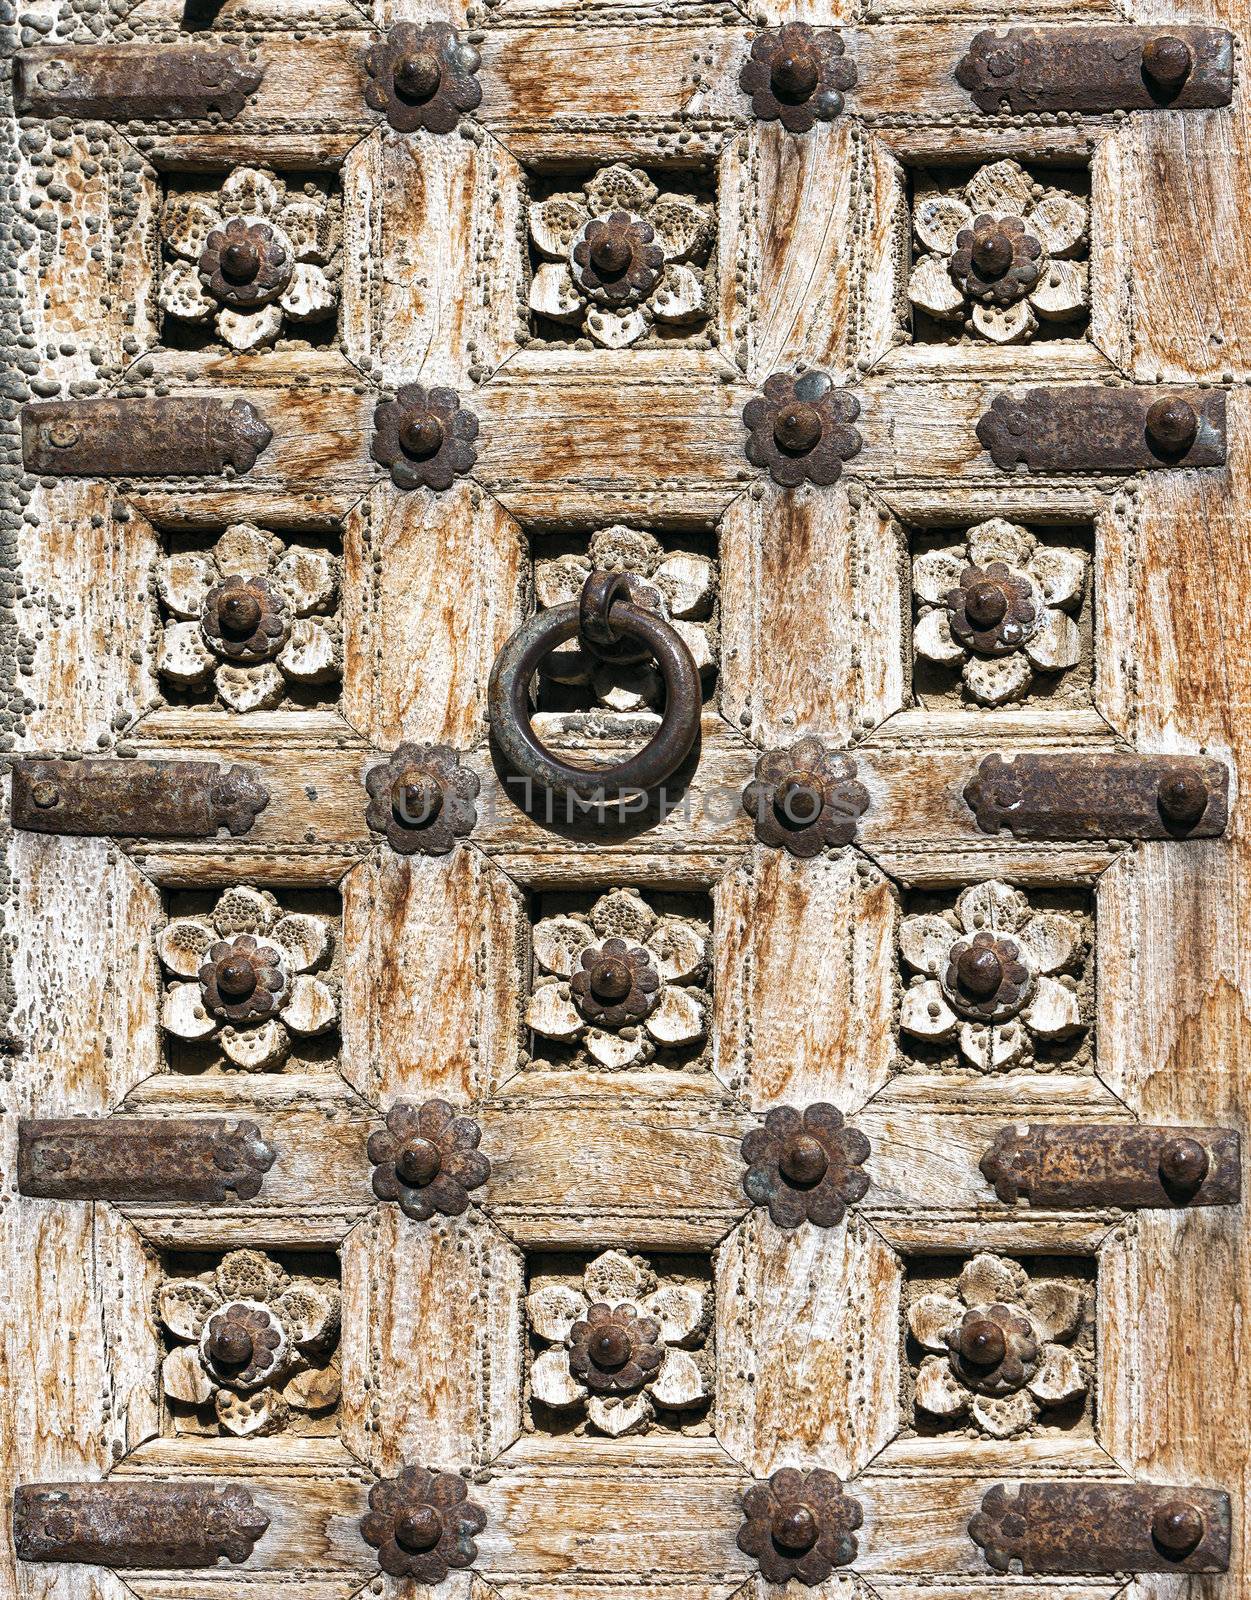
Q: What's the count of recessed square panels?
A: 12